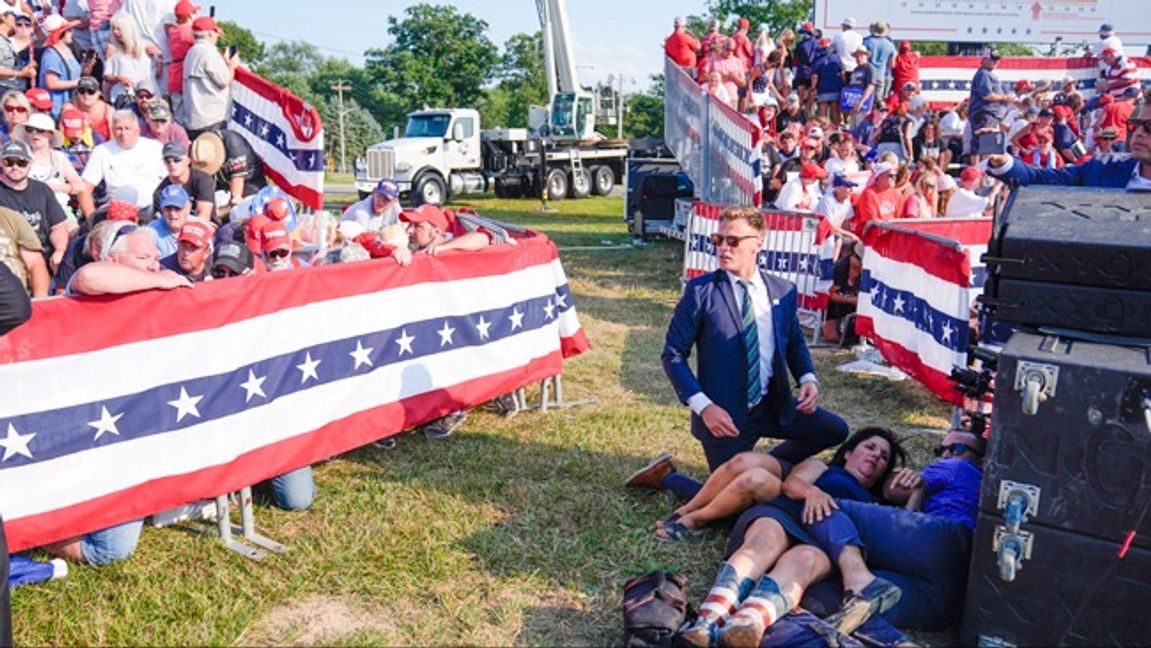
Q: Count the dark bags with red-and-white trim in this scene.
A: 1